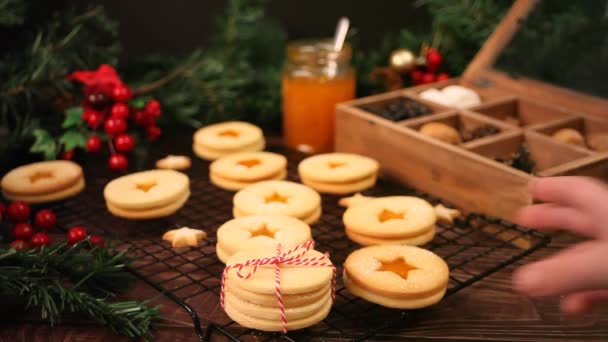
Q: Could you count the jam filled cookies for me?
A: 9